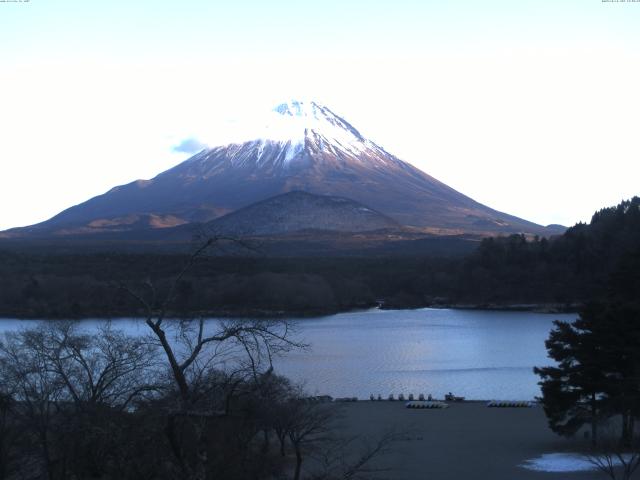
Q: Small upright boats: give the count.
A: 7